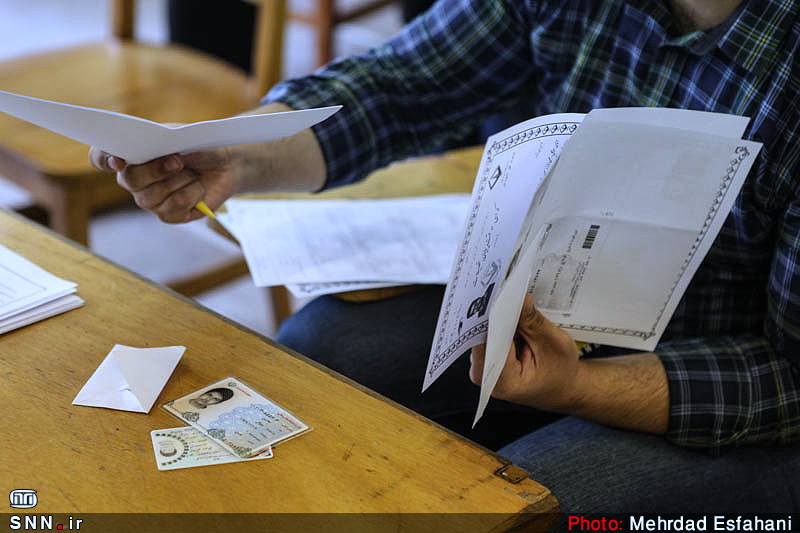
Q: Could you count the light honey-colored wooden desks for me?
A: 1